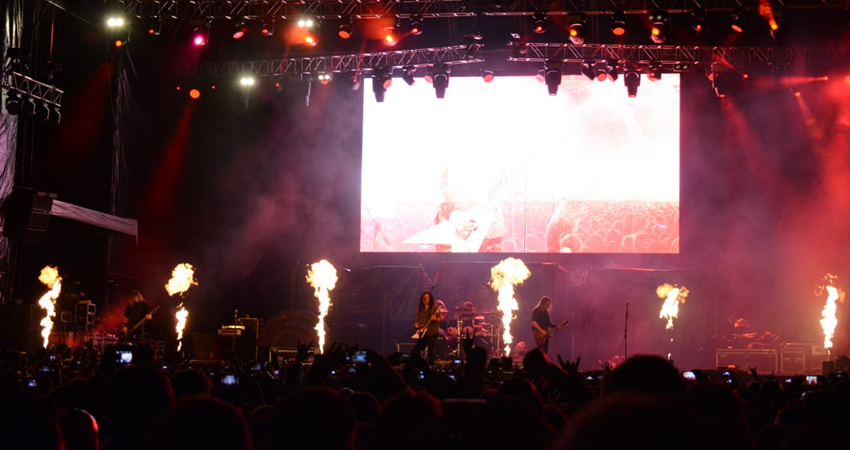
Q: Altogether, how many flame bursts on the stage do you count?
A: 6